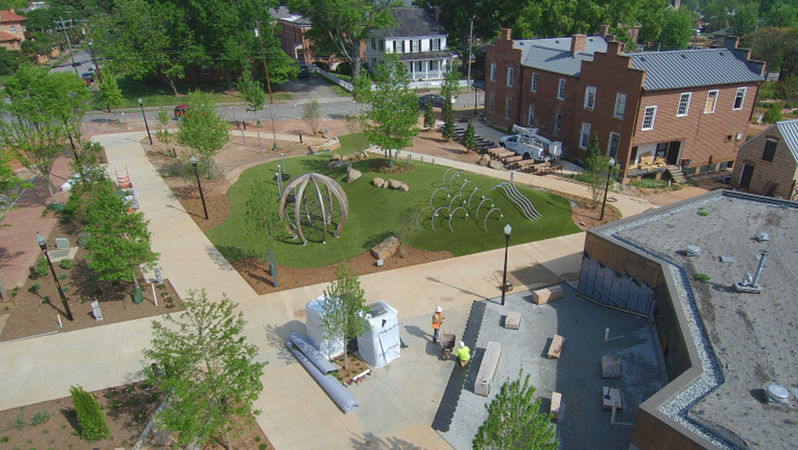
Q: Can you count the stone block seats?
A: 7